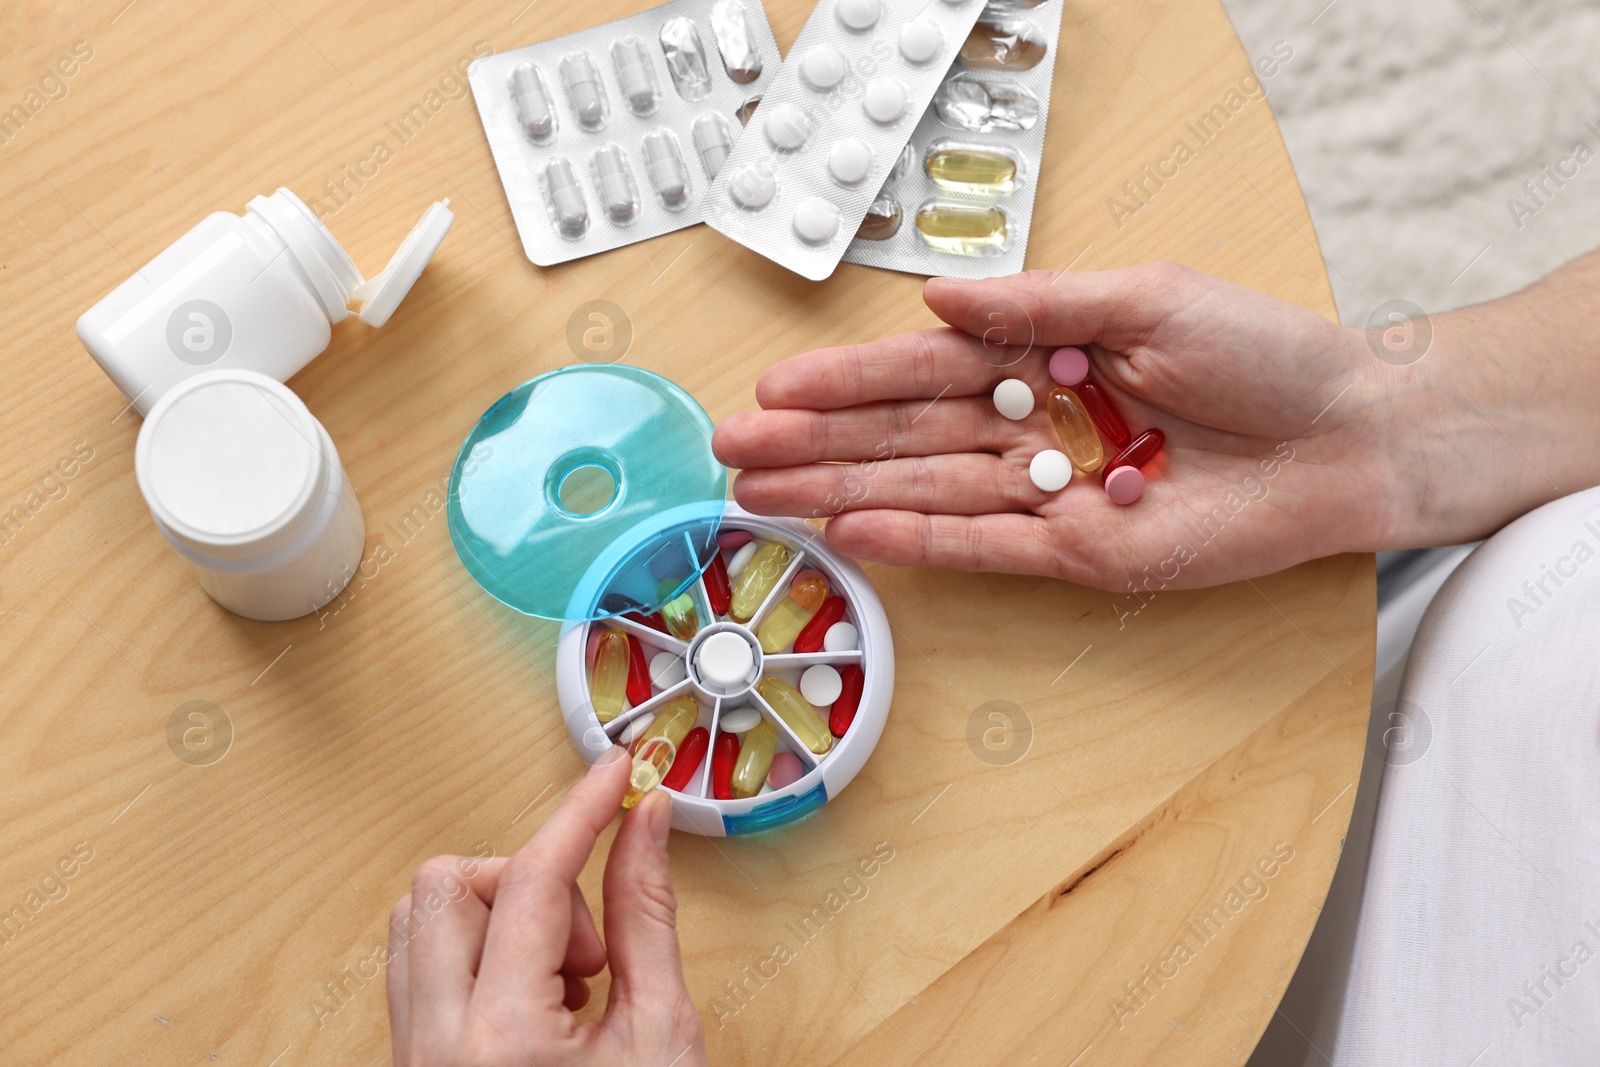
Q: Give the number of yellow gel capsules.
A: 11